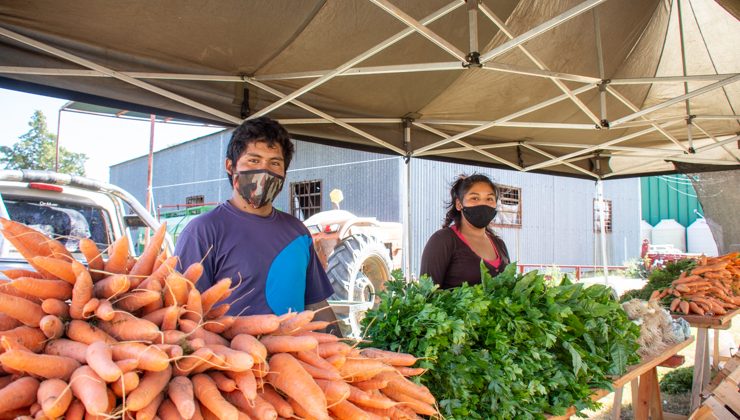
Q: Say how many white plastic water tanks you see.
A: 3